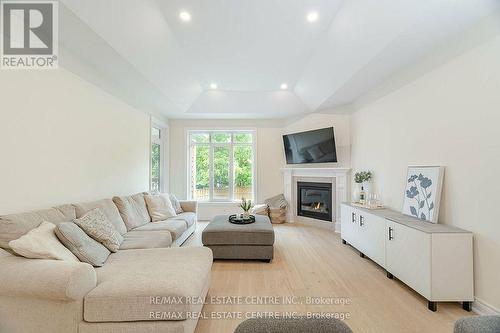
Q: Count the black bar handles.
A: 3